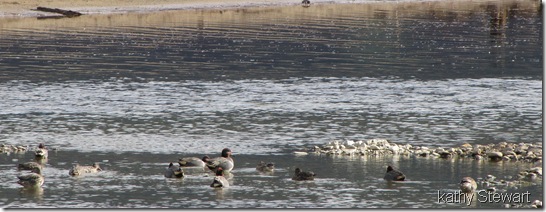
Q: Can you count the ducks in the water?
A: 12